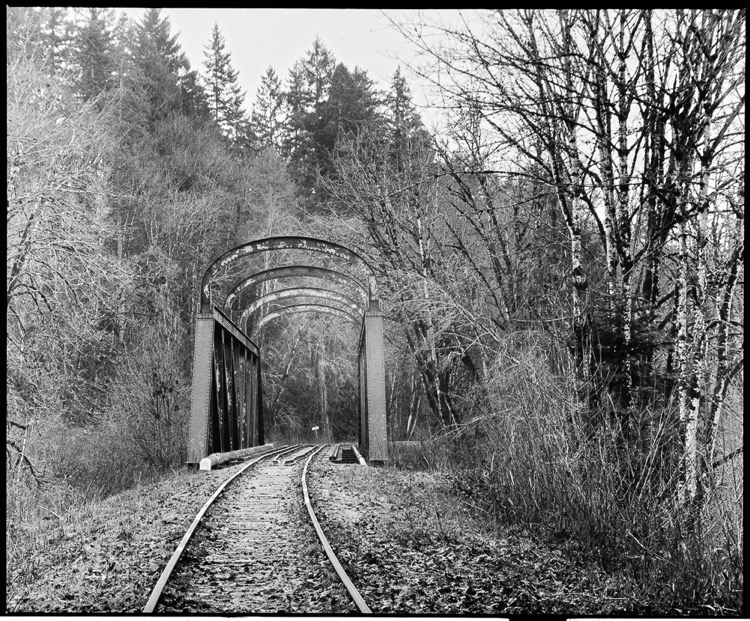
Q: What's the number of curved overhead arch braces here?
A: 4